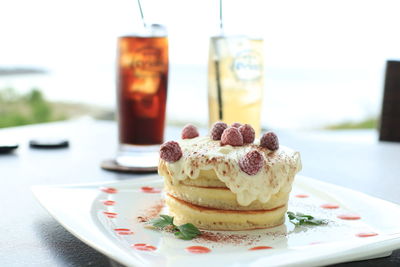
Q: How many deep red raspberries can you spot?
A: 8